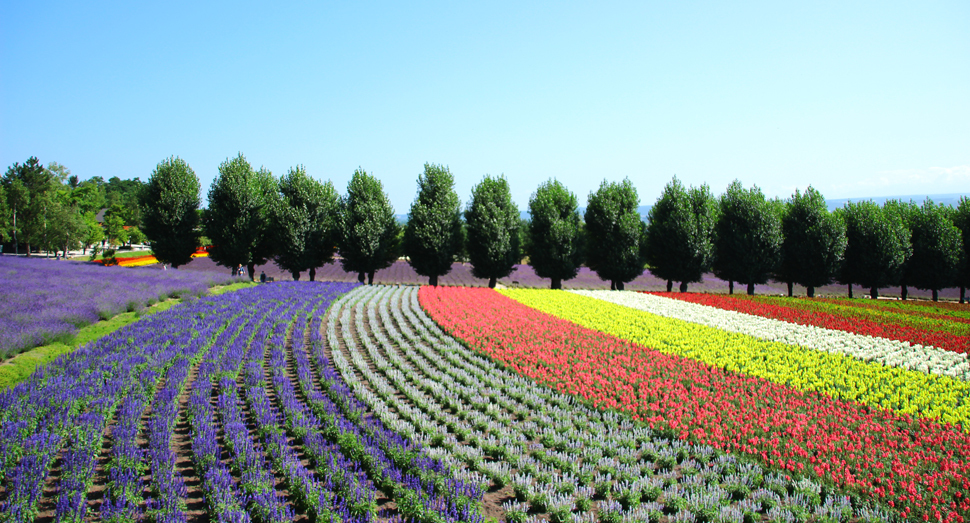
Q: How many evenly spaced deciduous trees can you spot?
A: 14